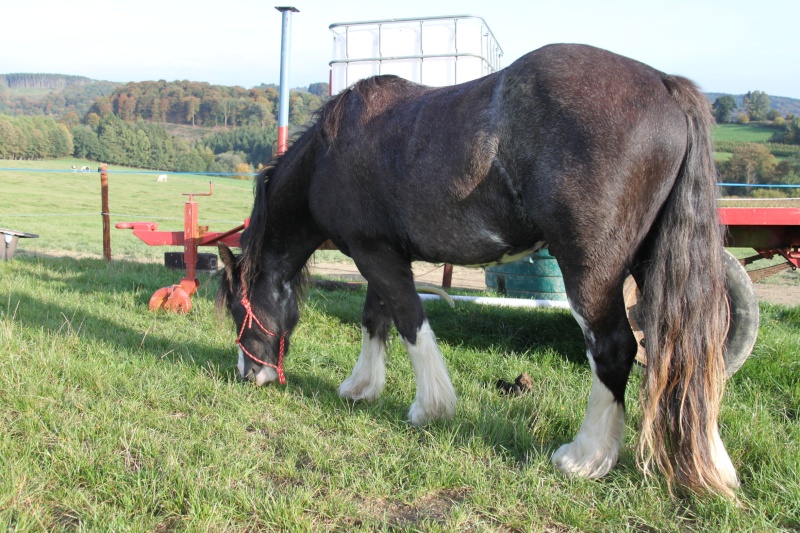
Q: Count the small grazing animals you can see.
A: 3